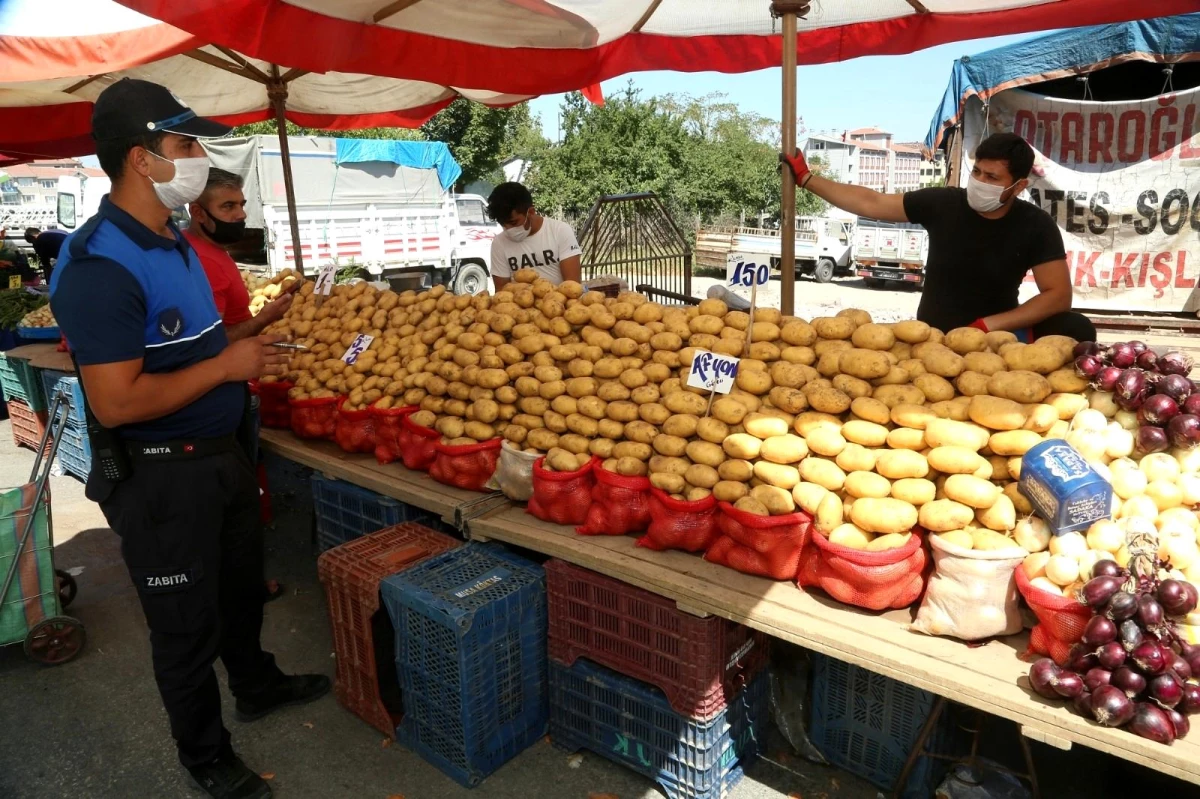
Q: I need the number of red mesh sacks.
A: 12